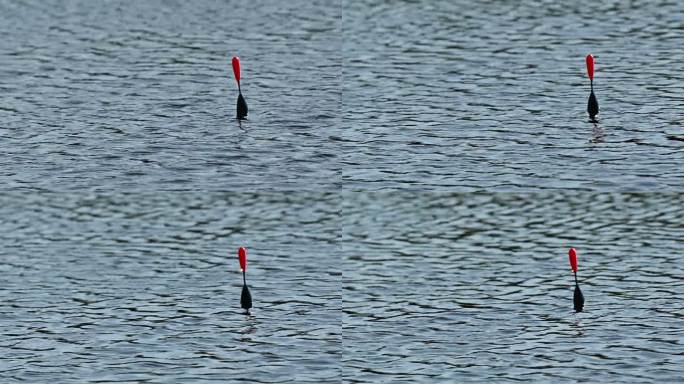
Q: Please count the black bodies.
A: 4